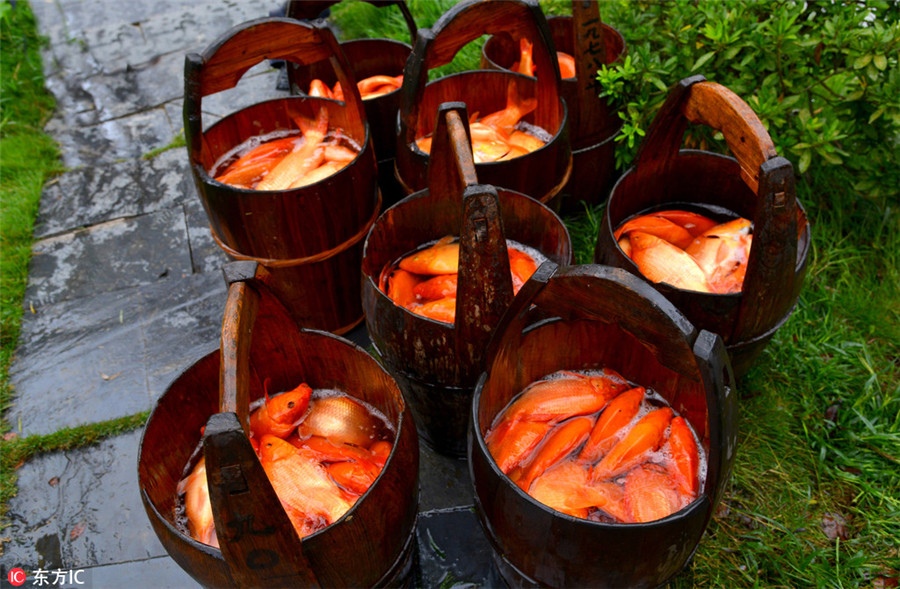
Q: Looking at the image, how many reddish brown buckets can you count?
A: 8